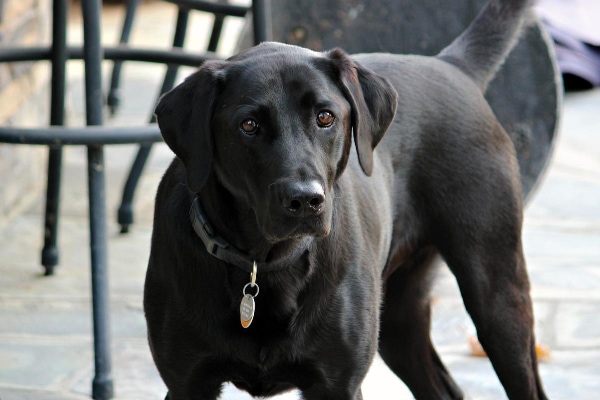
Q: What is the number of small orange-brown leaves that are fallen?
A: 2